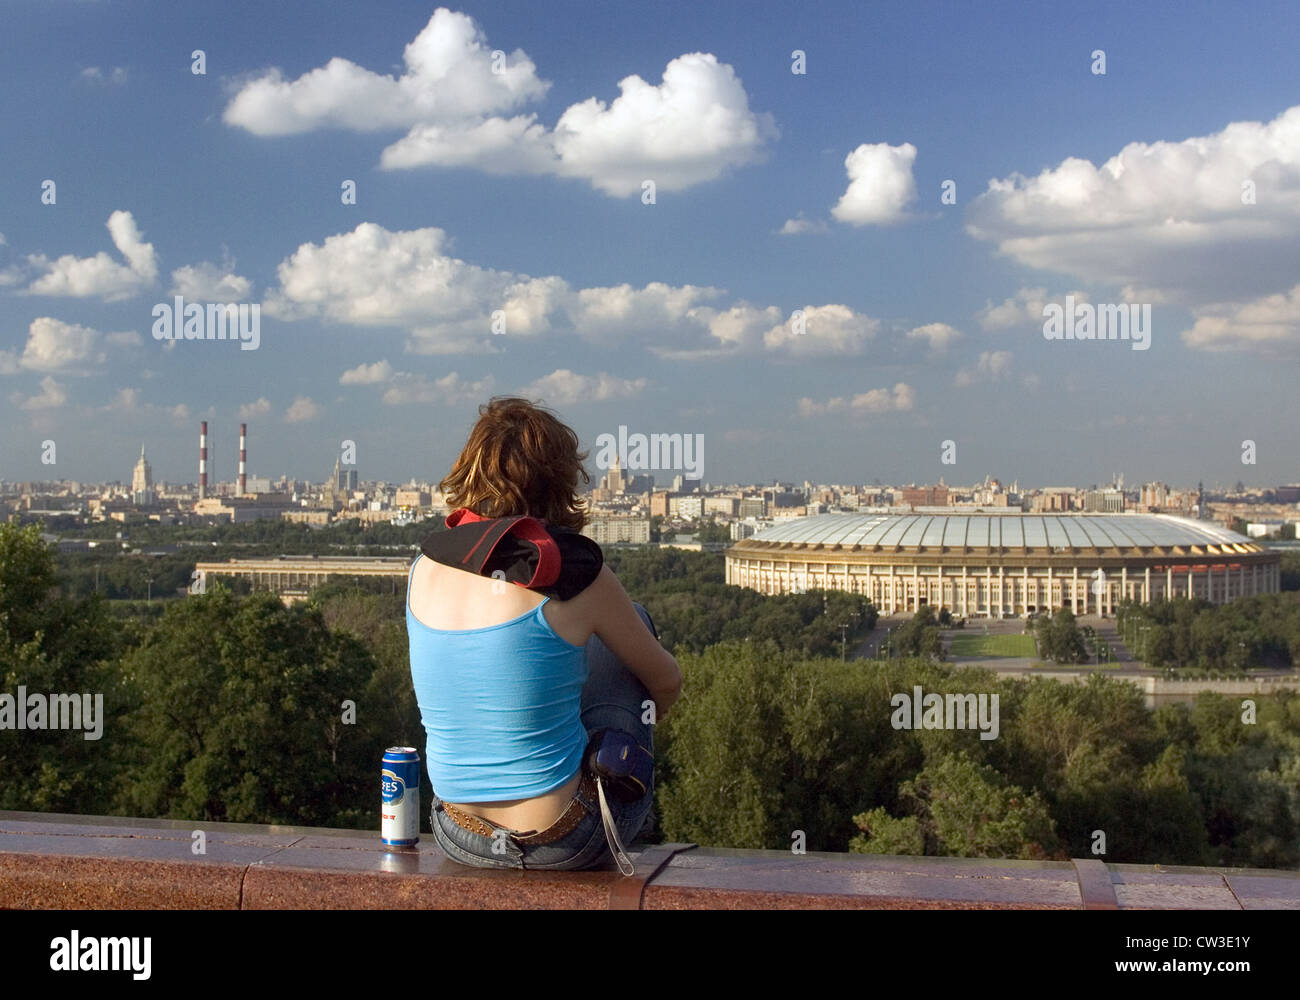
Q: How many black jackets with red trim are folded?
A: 1